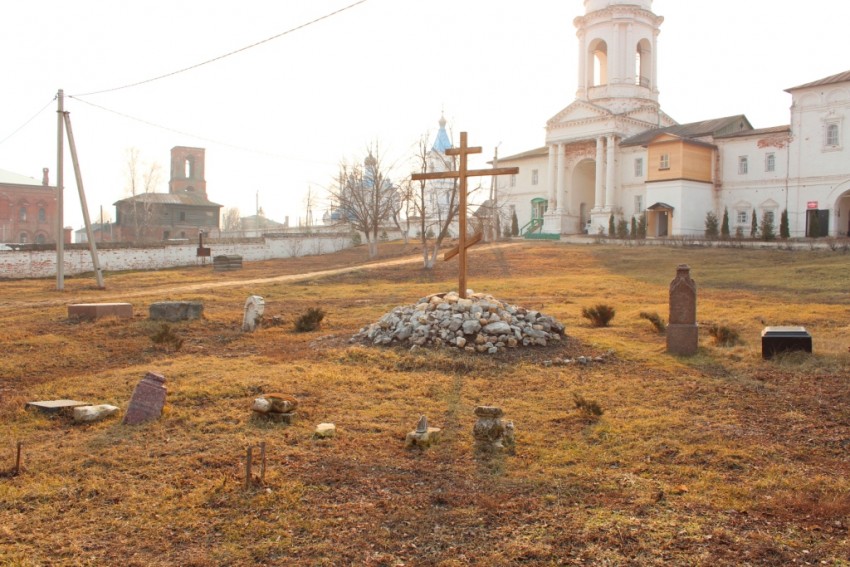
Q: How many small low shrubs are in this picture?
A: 6